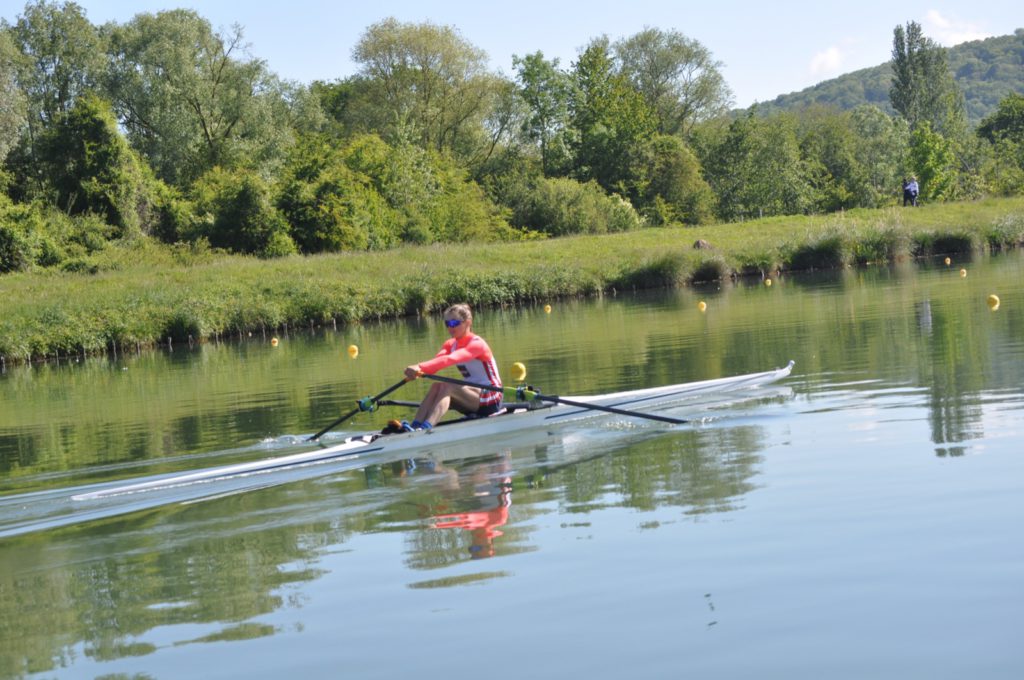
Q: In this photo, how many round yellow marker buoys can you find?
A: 9